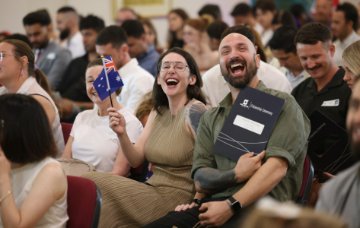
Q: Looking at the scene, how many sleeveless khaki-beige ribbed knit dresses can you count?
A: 1